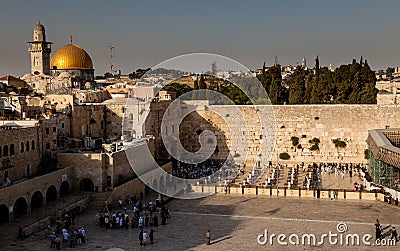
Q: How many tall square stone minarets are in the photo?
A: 1